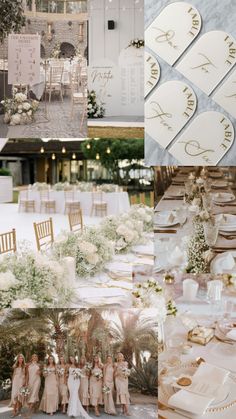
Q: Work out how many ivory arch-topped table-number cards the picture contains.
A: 6